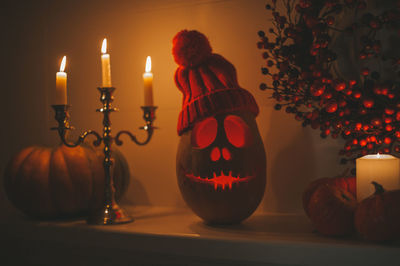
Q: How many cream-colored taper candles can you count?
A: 3